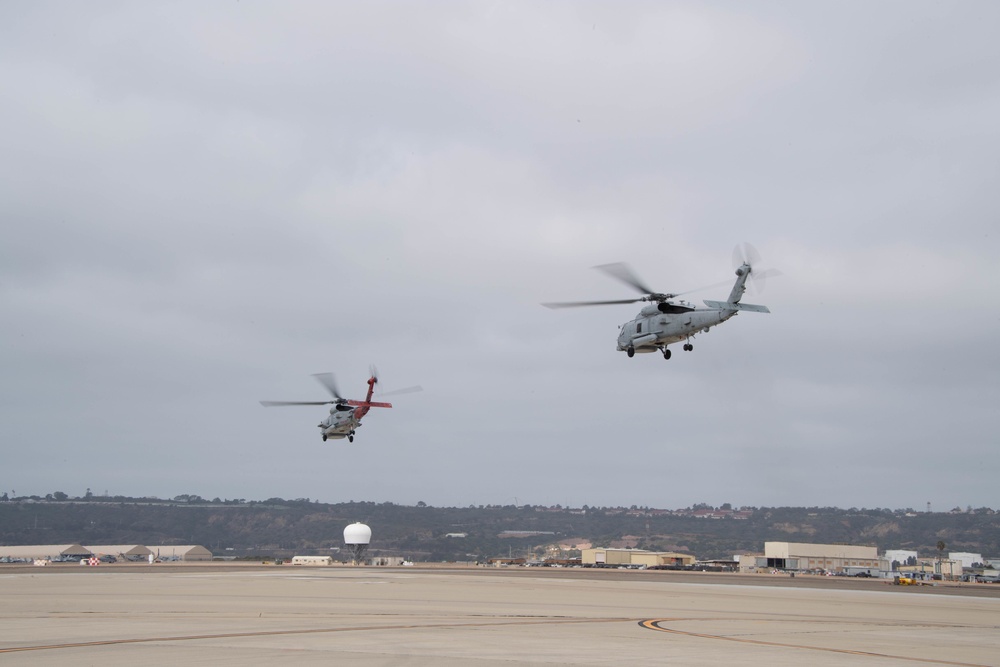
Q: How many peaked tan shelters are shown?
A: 3